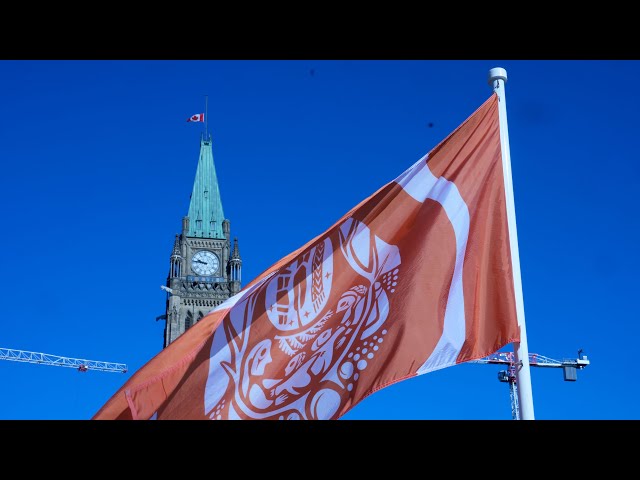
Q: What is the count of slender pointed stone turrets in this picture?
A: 2